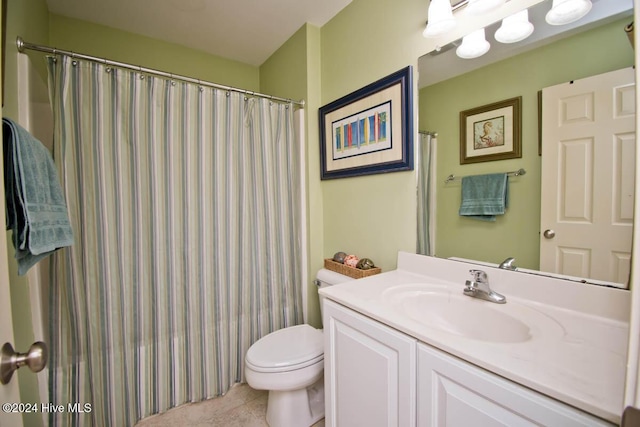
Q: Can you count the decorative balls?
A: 3